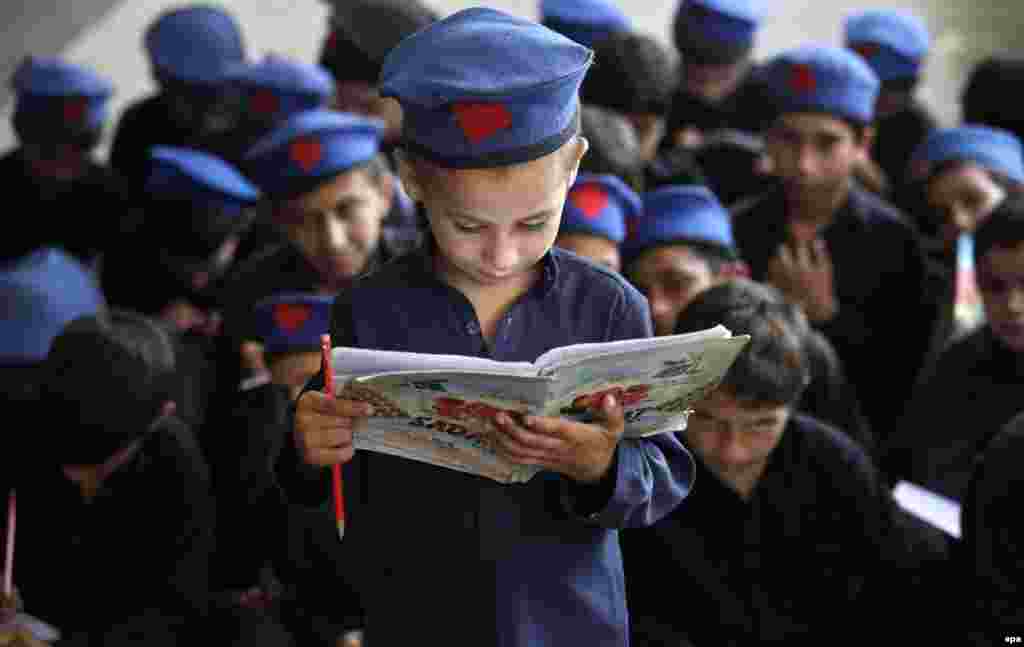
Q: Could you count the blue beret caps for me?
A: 15